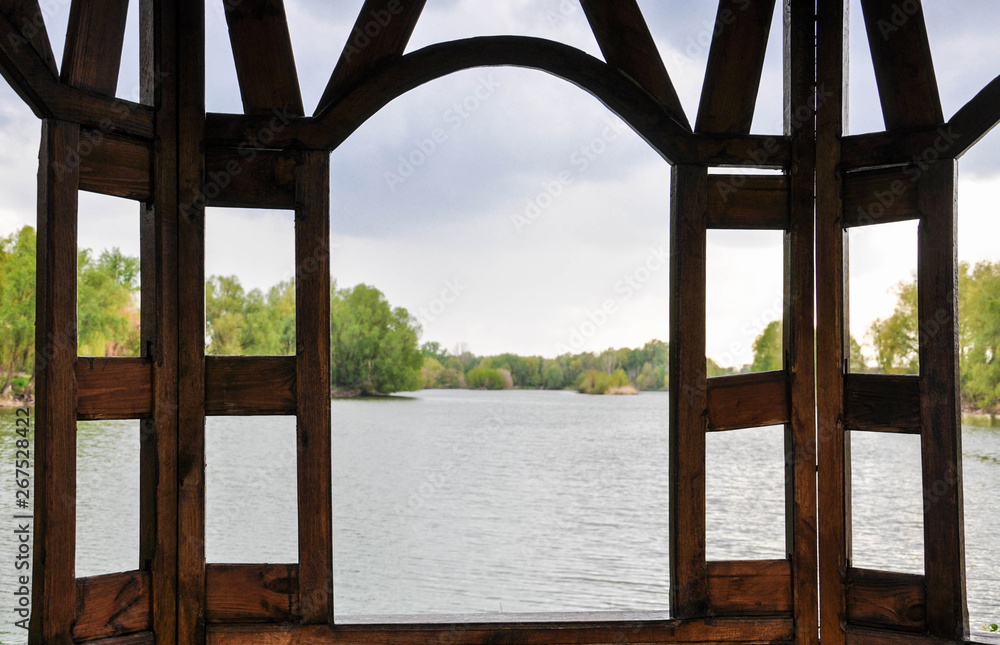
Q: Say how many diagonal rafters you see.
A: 7